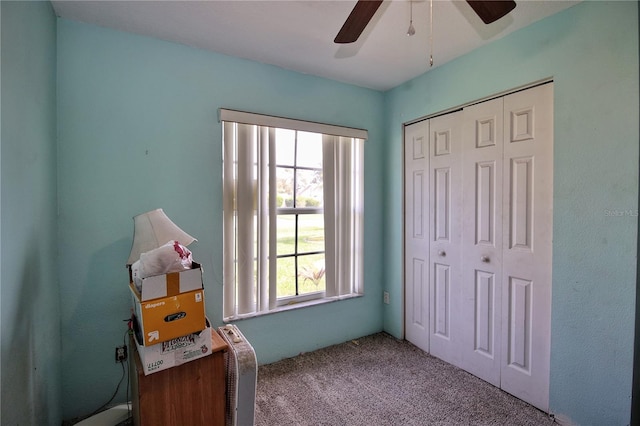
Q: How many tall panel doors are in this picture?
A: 4